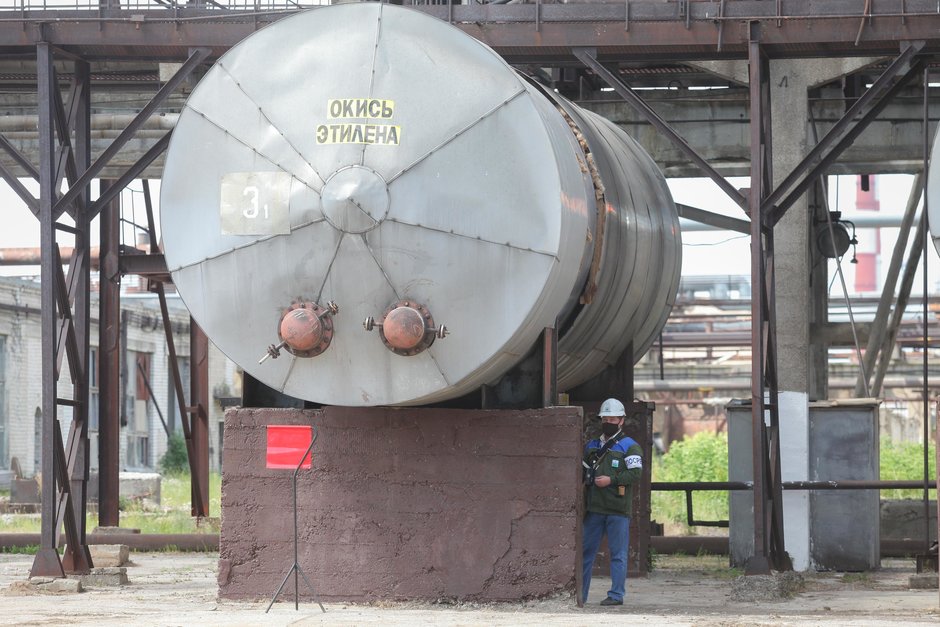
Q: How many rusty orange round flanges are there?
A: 2